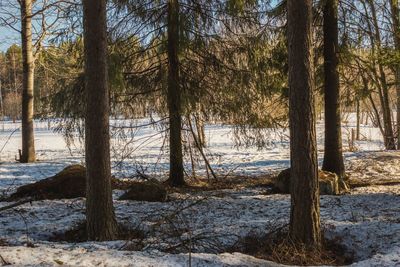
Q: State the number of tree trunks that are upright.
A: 5